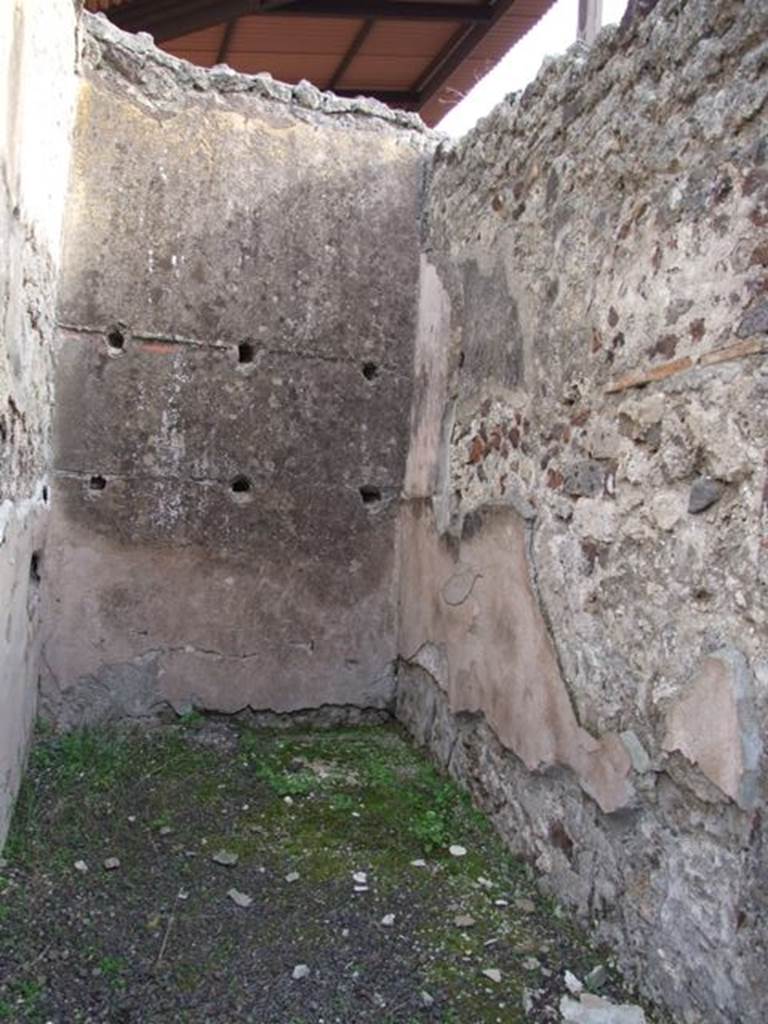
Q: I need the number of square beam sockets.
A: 6